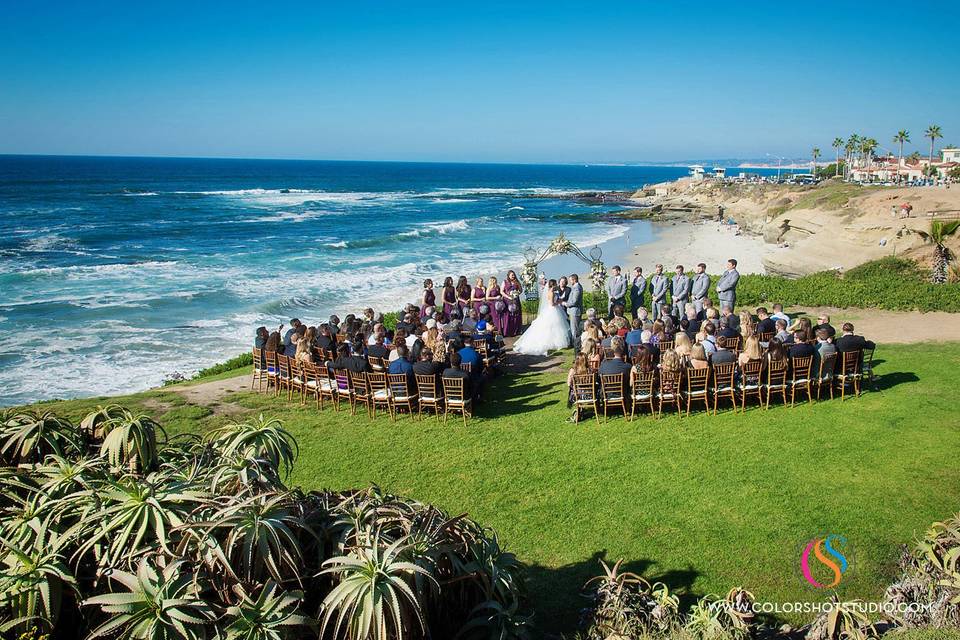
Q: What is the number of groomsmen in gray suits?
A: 6